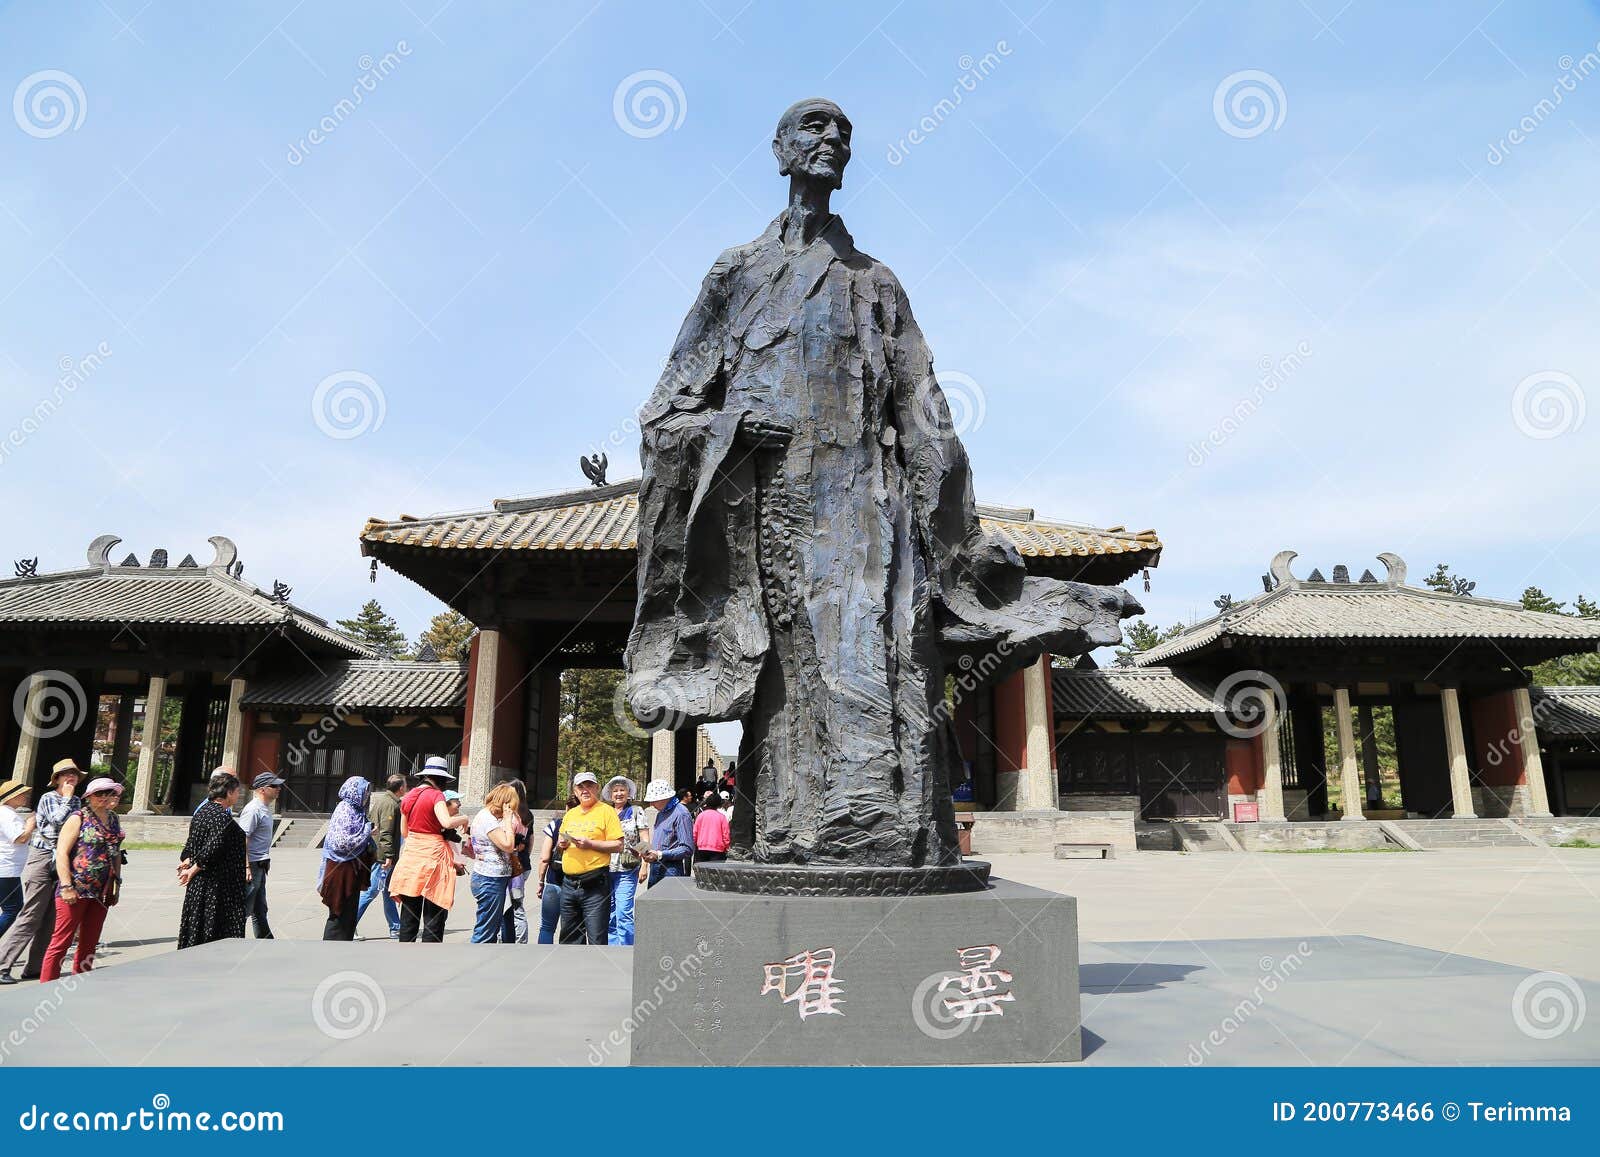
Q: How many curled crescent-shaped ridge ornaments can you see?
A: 4